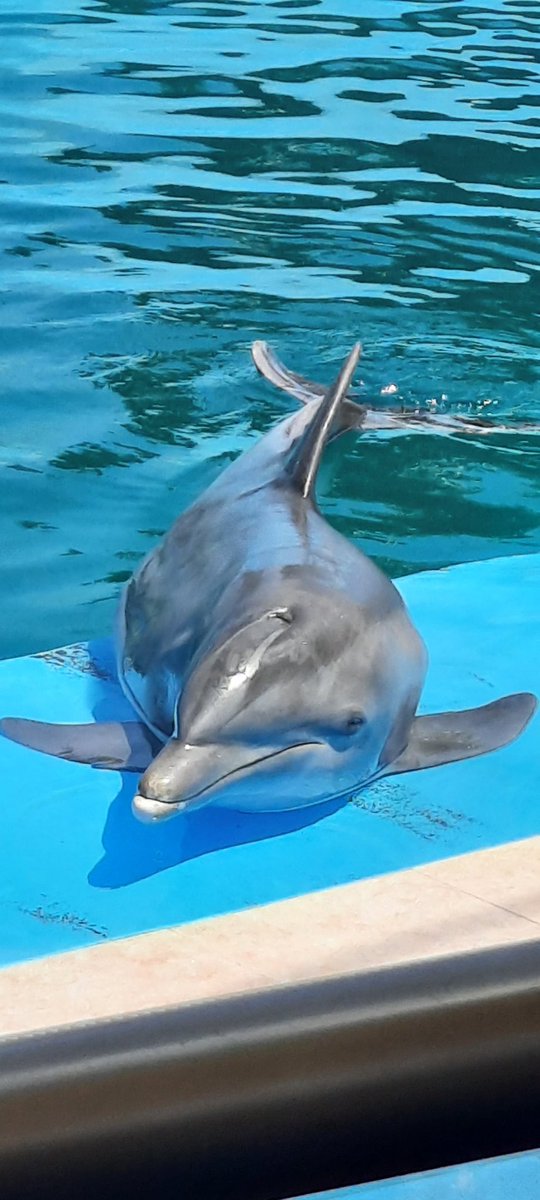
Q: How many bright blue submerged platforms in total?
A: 1